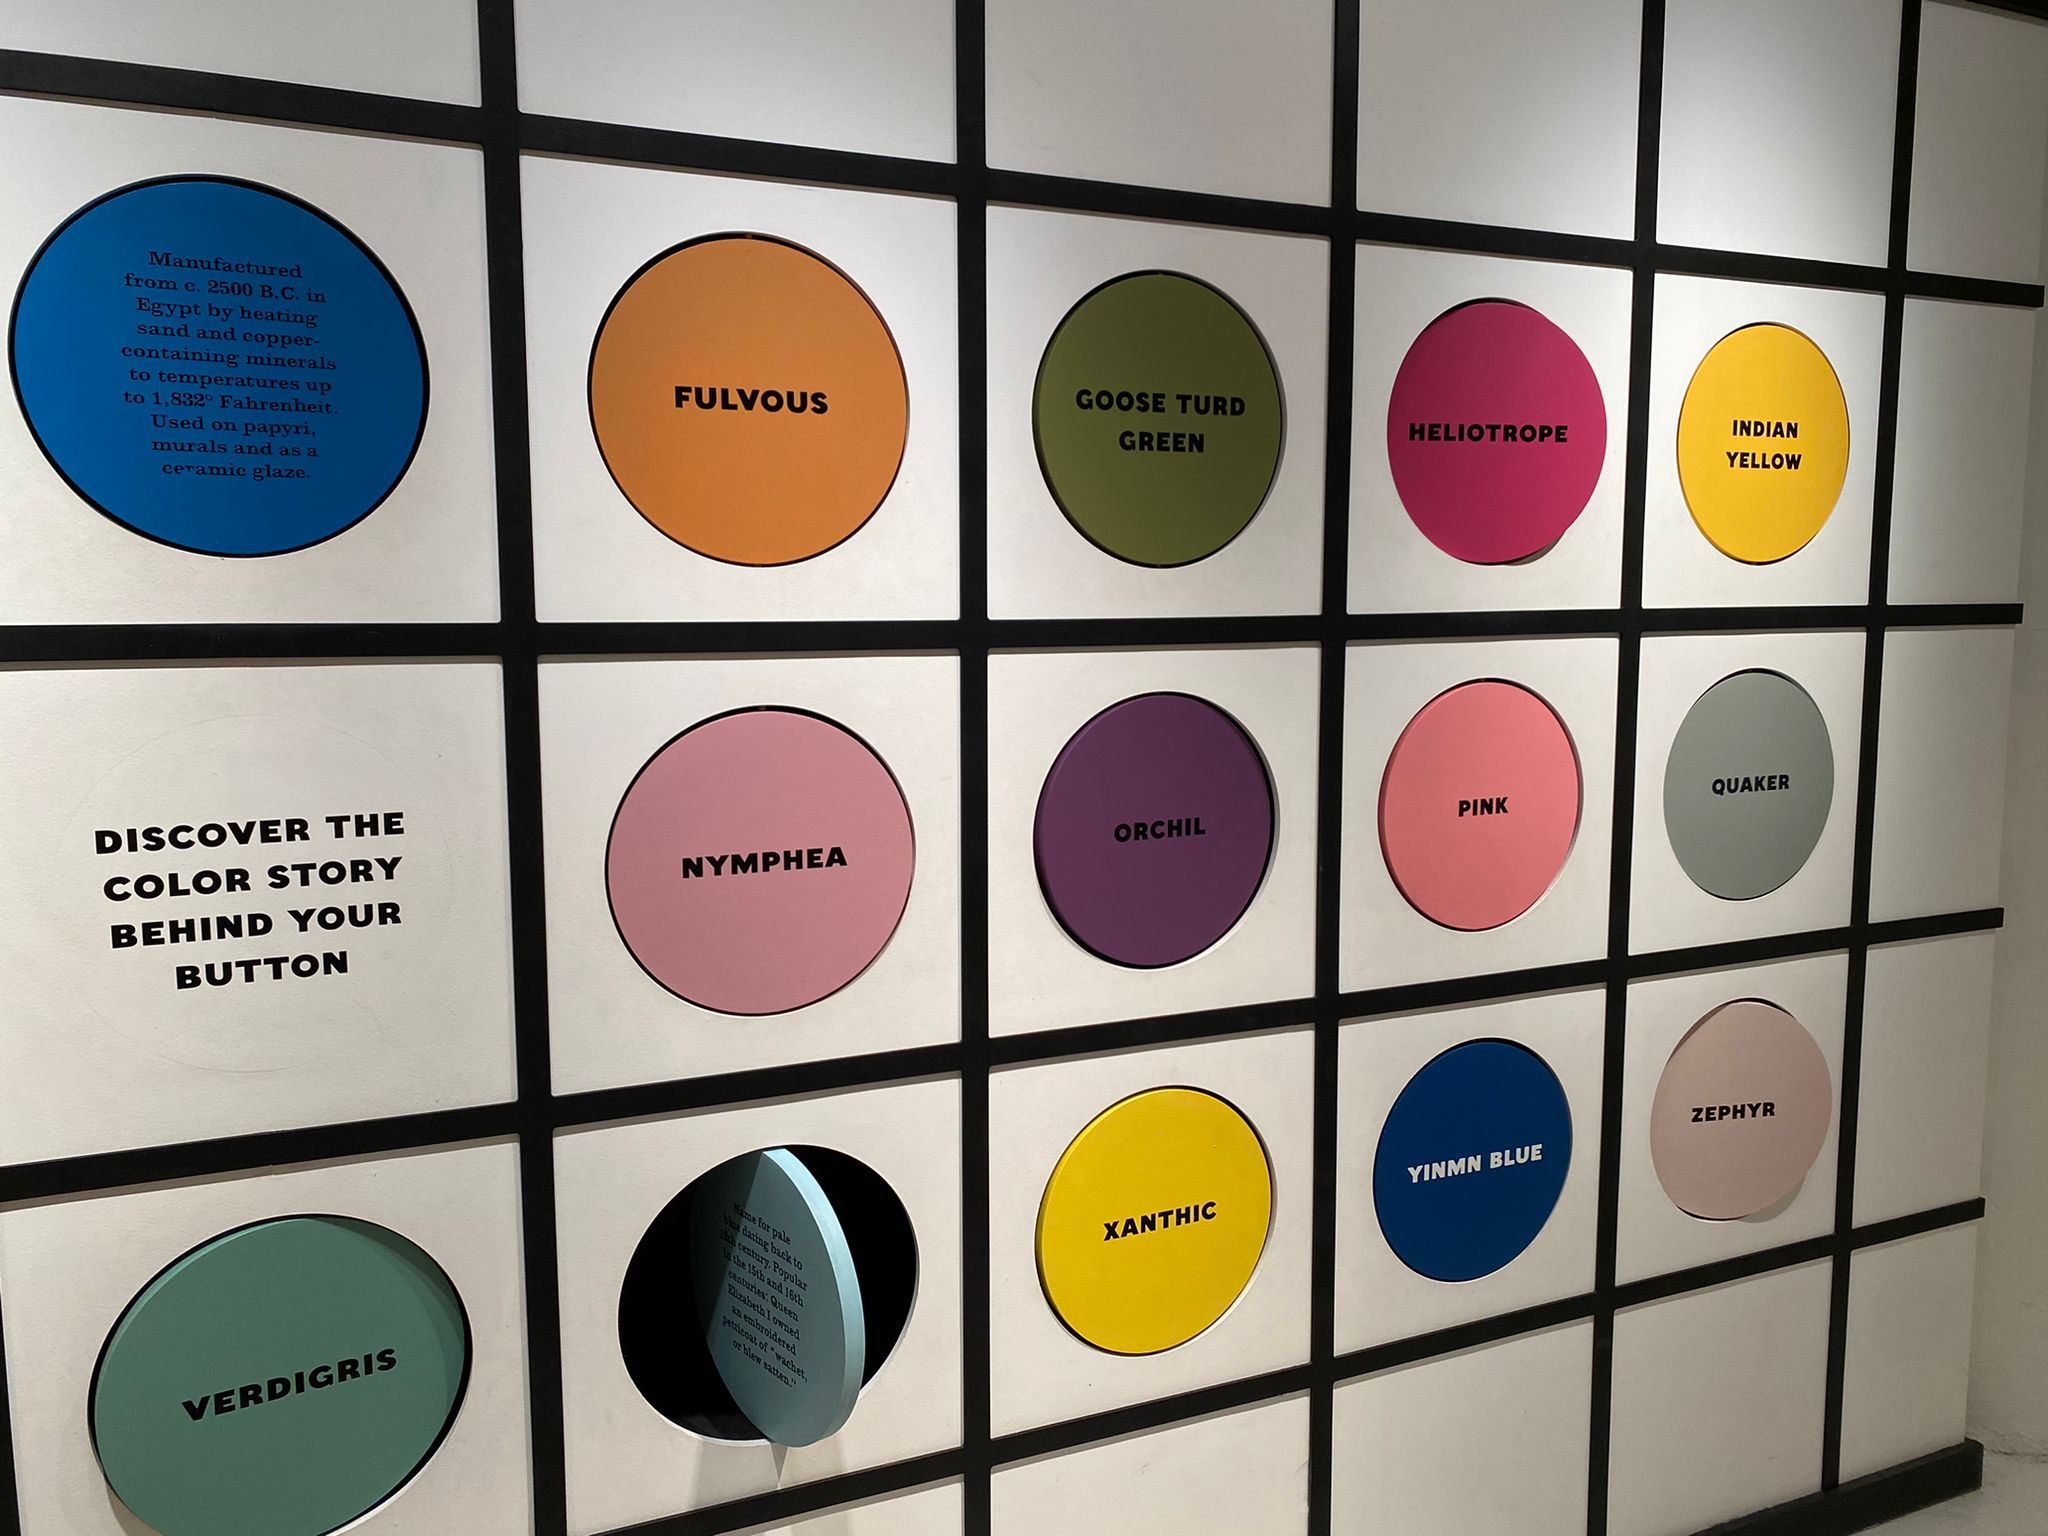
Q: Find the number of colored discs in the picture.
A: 14